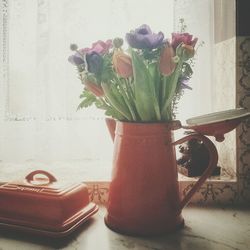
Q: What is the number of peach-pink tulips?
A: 3